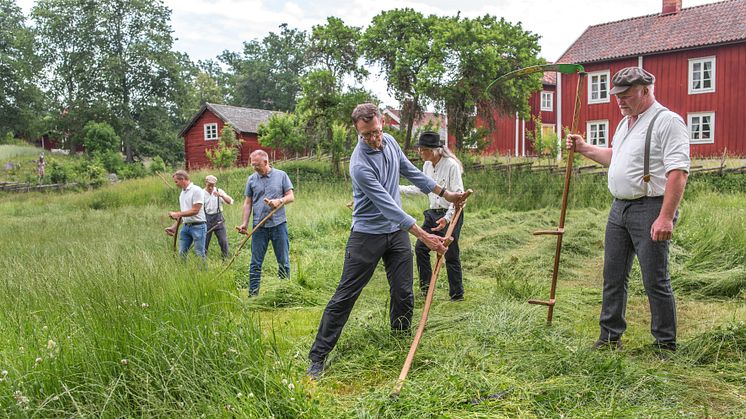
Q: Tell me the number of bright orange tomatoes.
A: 0